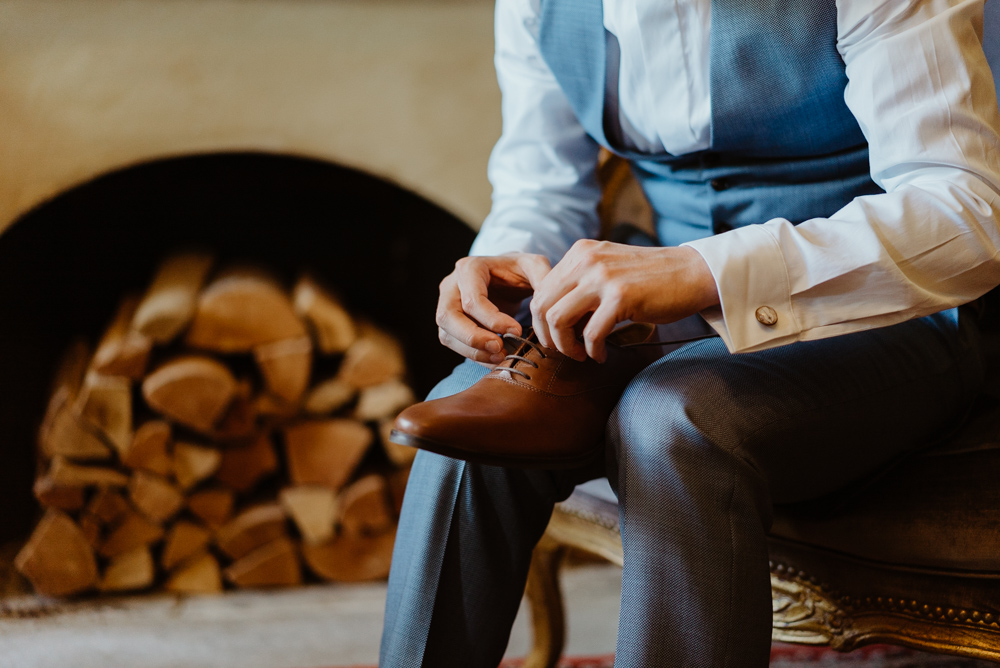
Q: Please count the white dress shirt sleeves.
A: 2